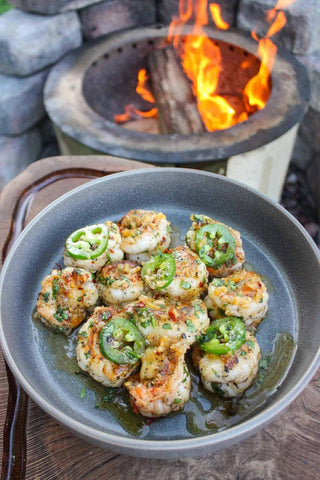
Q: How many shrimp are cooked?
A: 11